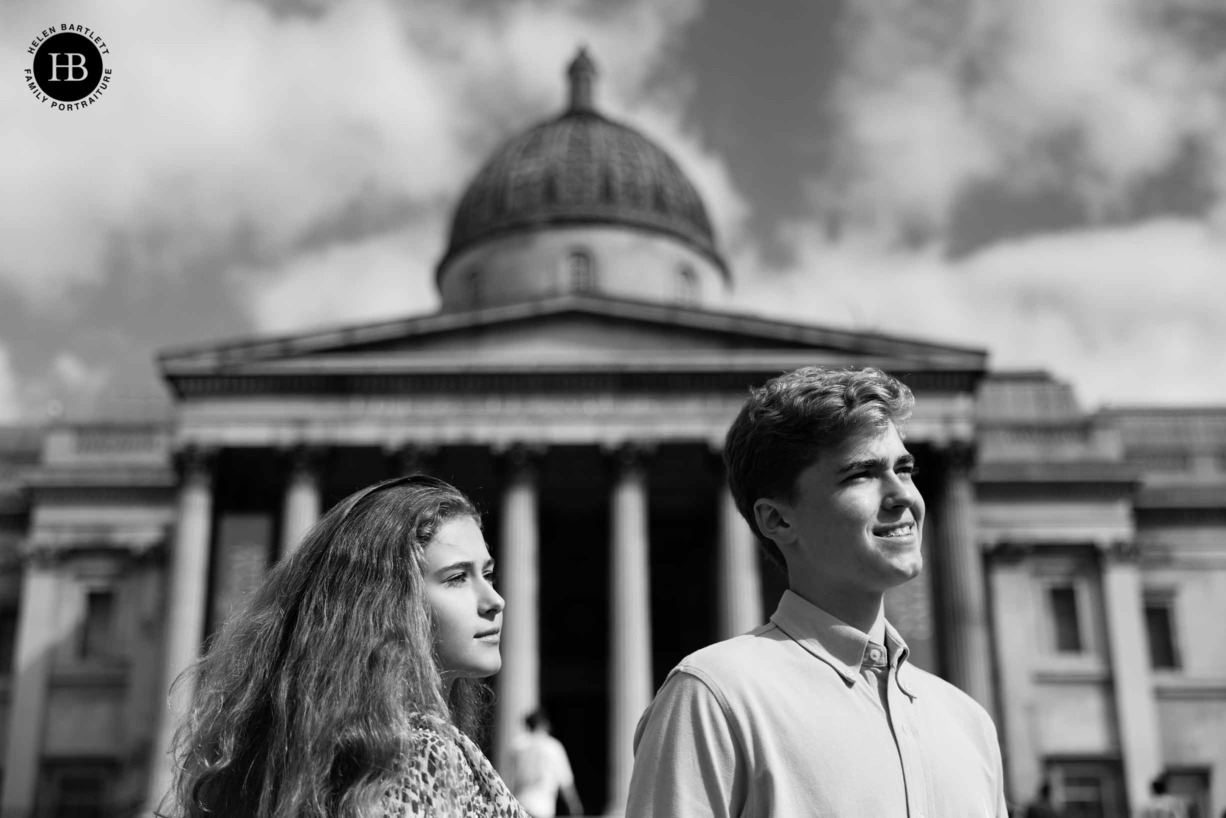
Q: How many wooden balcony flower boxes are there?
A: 0